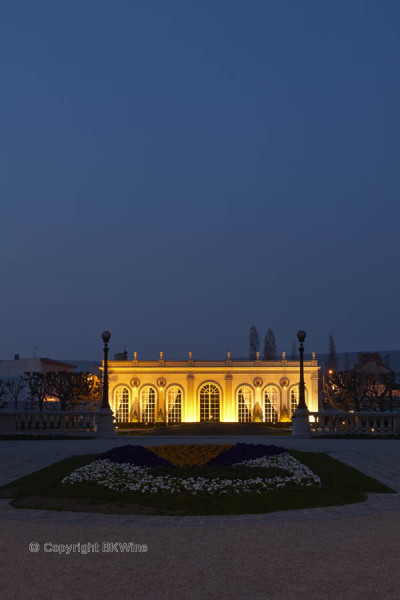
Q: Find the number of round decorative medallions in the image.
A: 4